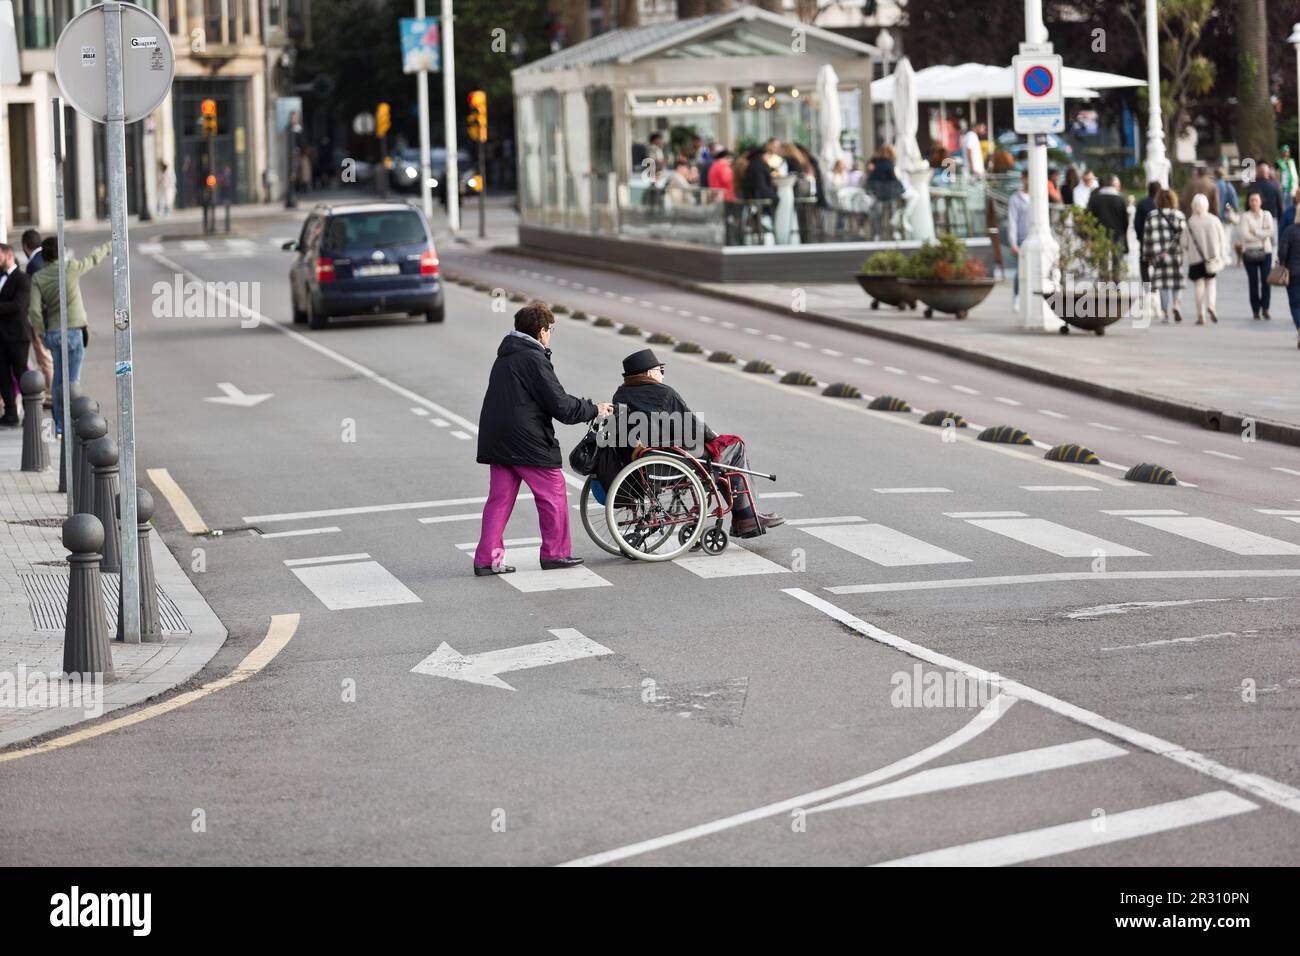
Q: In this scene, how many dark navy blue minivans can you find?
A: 1